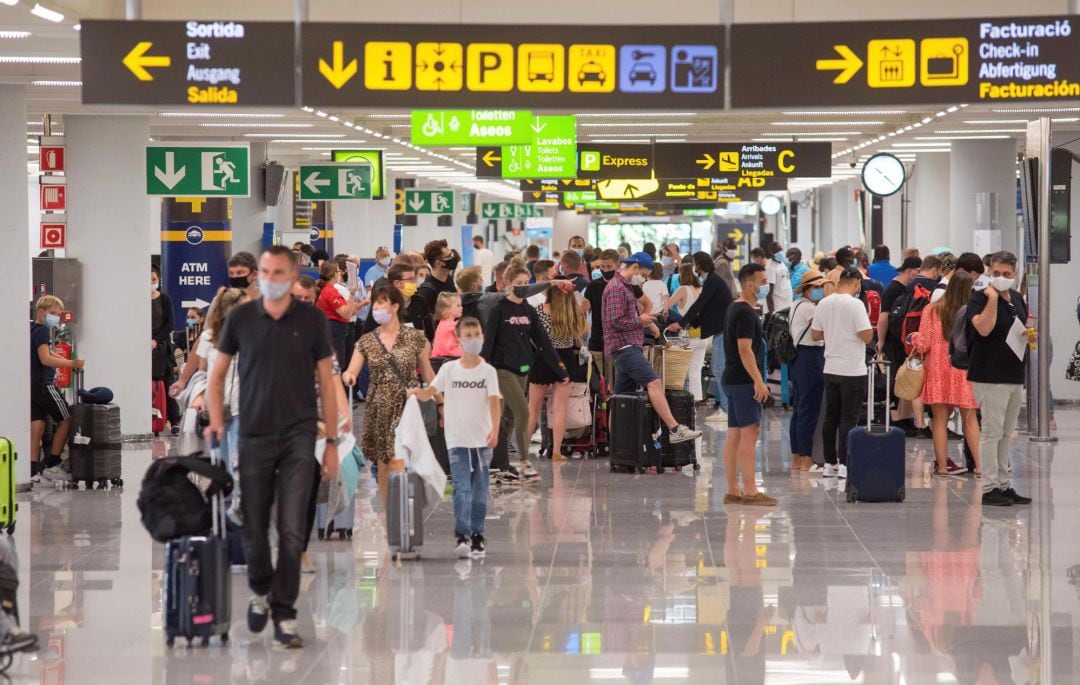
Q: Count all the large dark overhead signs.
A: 3